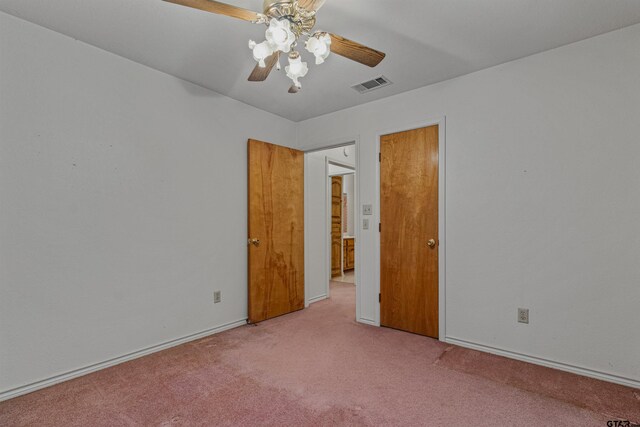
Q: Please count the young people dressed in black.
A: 0